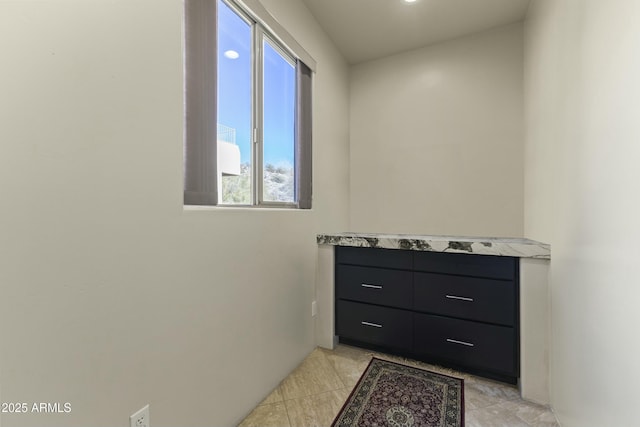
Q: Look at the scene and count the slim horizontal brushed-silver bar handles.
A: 4